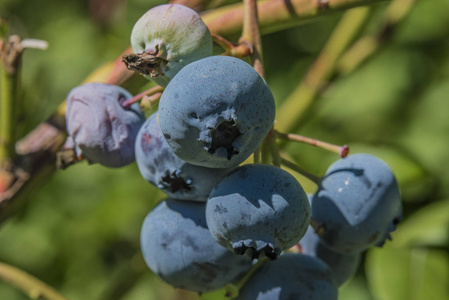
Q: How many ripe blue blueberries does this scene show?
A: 7